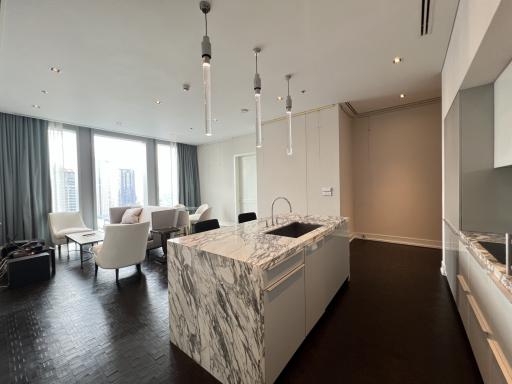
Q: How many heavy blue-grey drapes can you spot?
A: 2